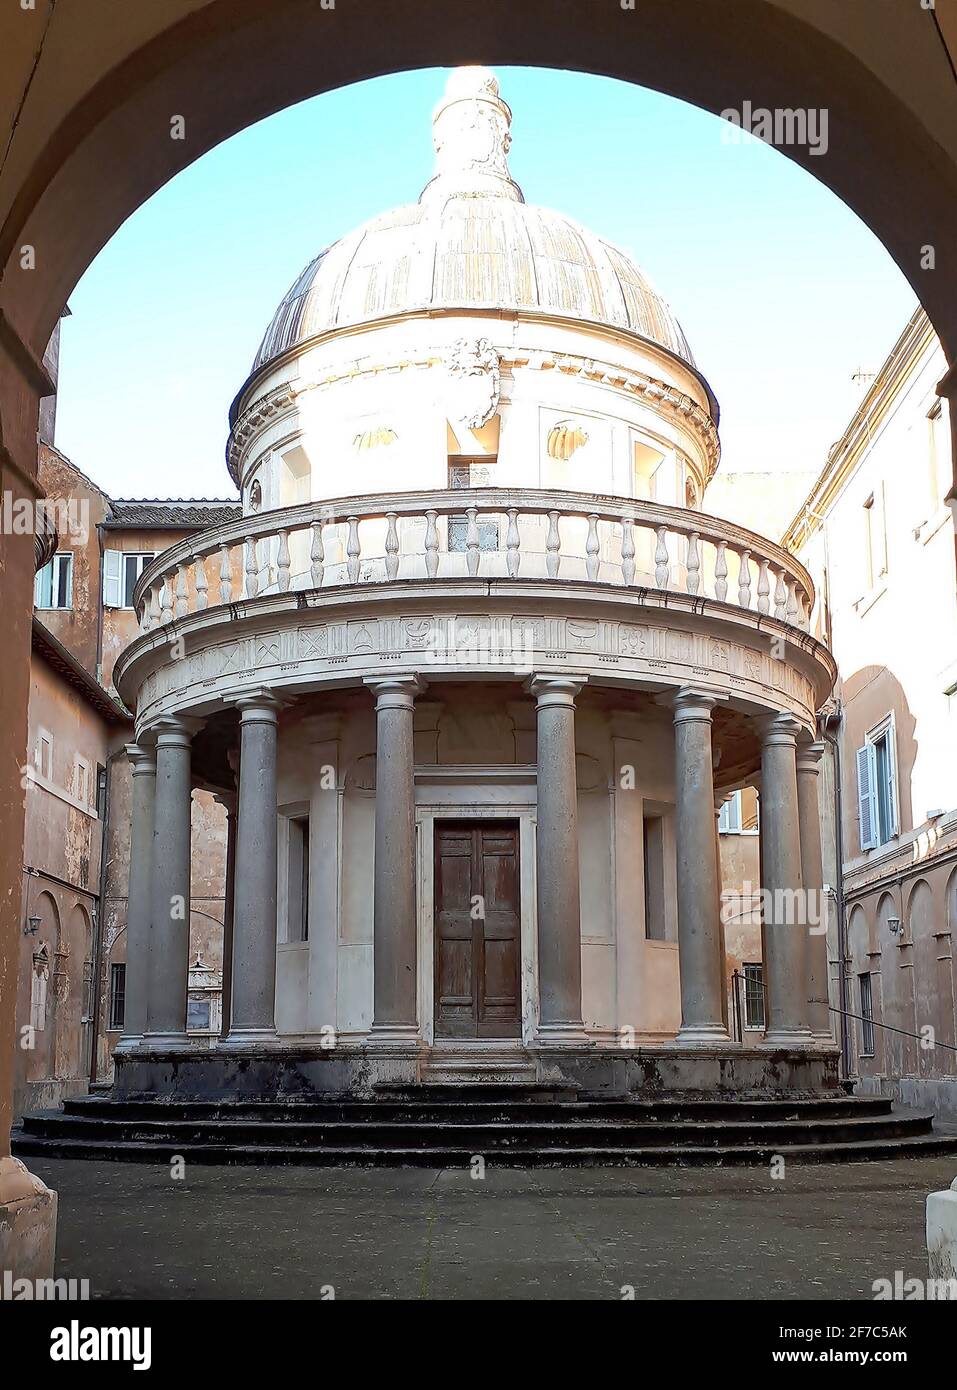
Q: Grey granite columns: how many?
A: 8